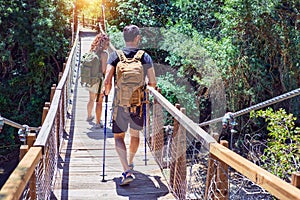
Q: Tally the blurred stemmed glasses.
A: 0